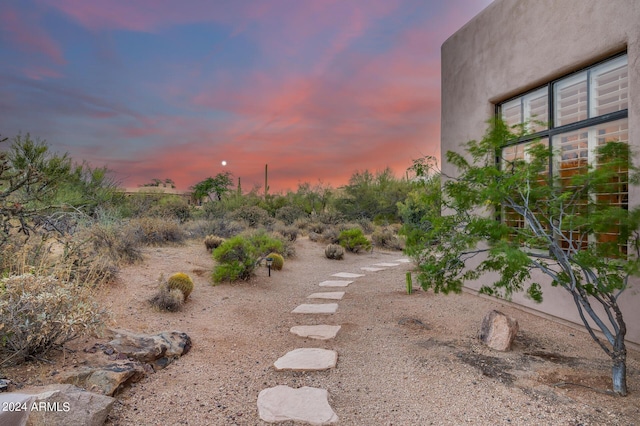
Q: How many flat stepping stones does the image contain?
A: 10